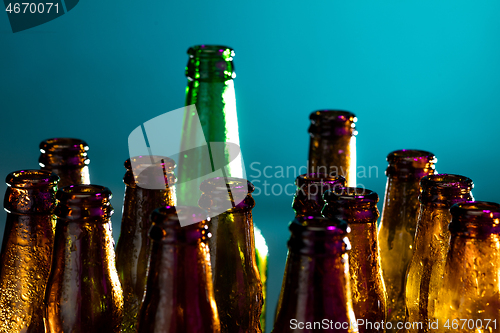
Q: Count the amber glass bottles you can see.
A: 13